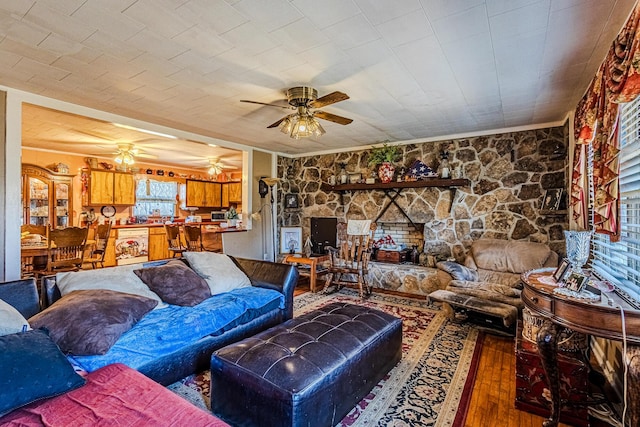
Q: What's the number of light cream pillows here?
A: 3